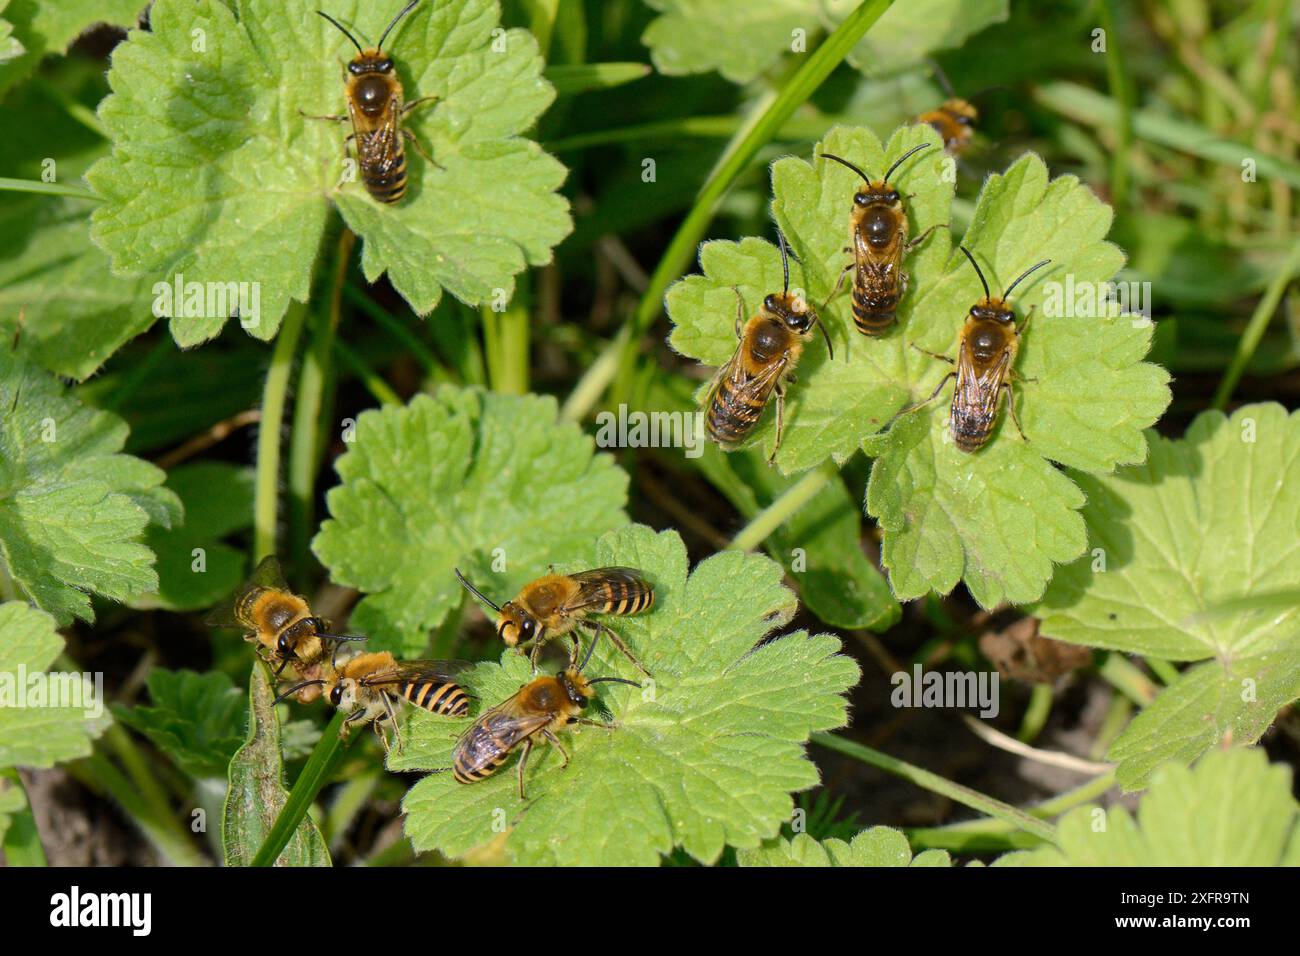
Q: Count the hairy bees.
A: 9